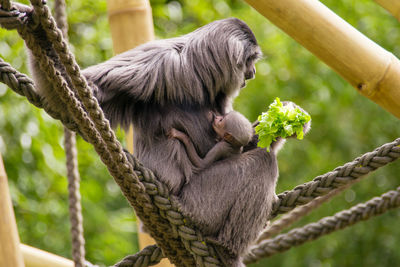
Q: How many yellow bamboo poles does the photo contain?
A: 5